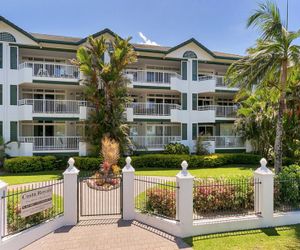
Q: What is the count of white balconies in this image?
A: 9